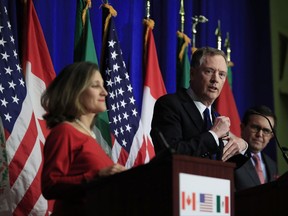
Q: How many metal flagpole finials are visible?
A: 5